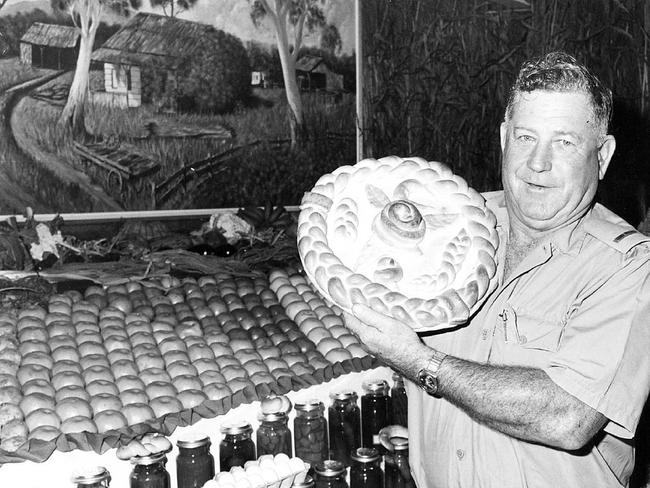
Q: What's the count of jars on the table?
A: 13